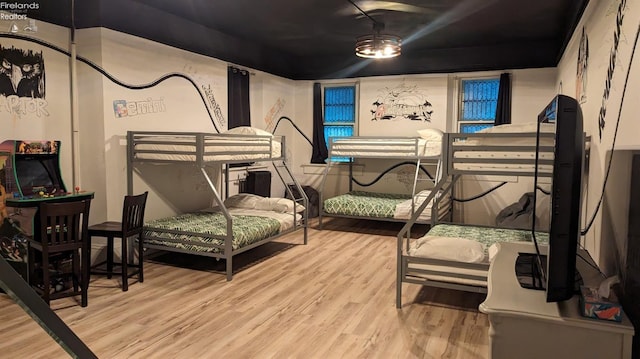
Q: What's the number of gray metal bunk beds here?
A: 3